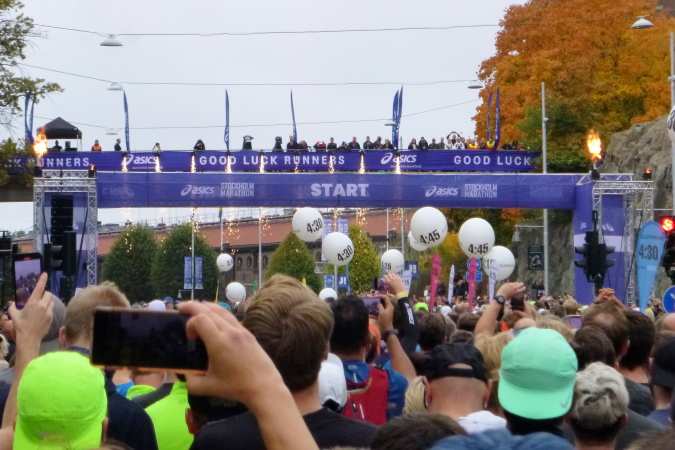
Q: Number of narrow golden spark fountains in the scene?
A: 9